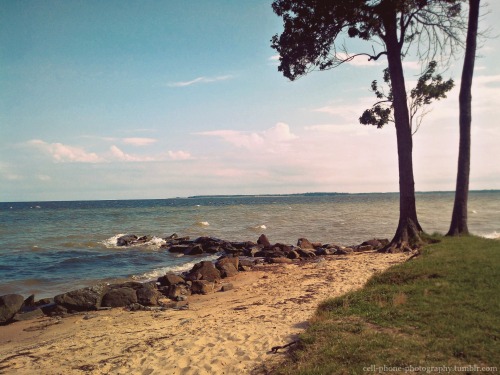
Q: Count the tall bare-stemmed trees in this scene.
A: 2